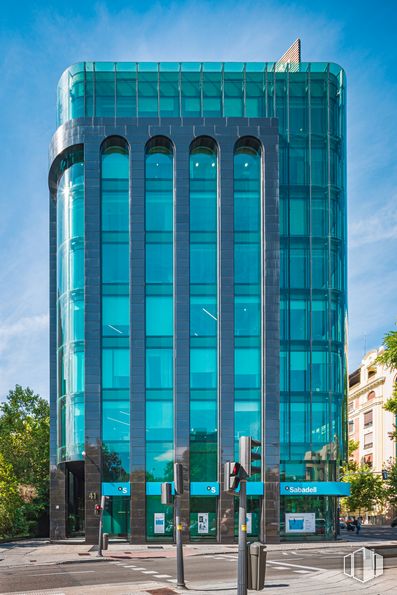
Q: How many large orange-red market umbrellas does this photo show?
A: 0